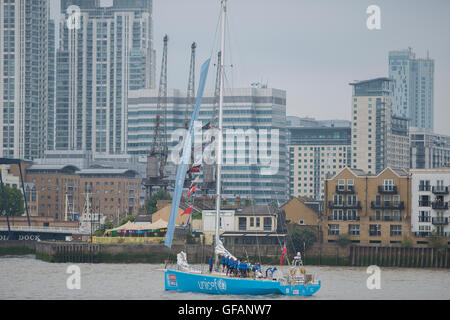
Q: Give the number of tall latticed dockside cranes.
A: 3